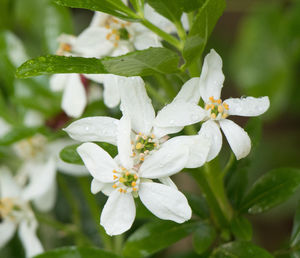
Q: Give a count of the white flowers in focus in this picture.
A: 3